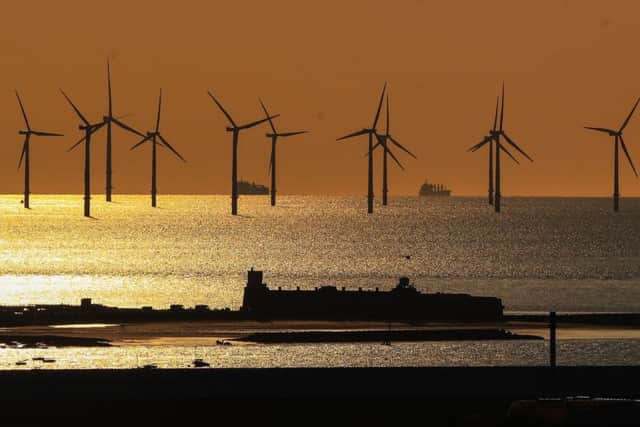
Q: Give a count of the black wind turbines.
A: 11